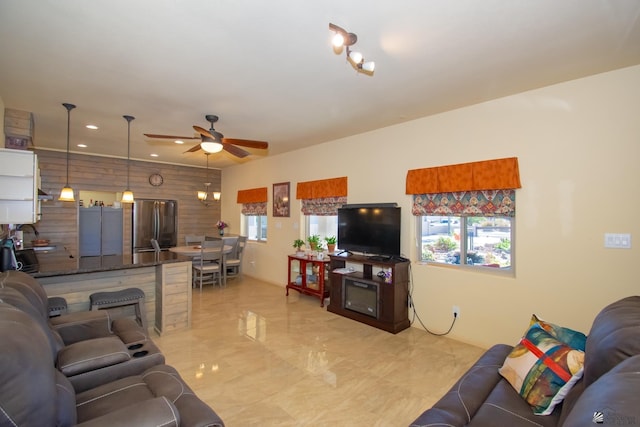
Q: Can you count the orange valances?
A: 3